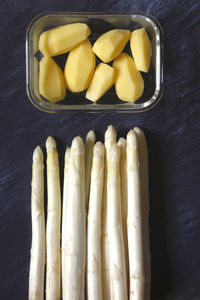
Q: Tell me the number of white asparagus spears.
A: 11